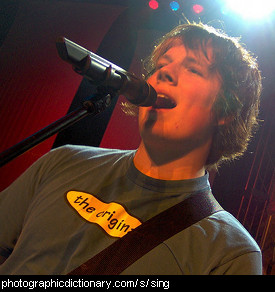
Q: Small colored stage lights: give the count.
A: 3